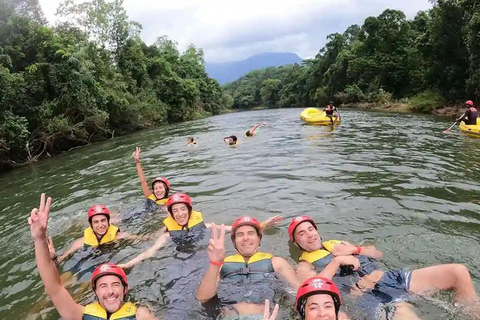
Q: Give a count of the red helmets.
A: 8